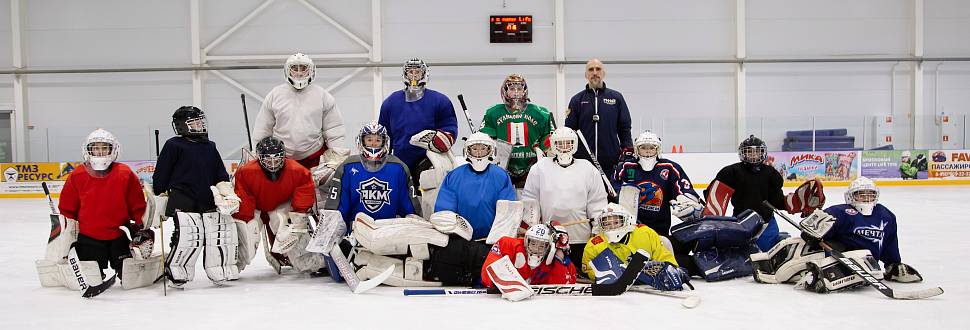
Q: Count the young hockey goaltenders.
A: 14